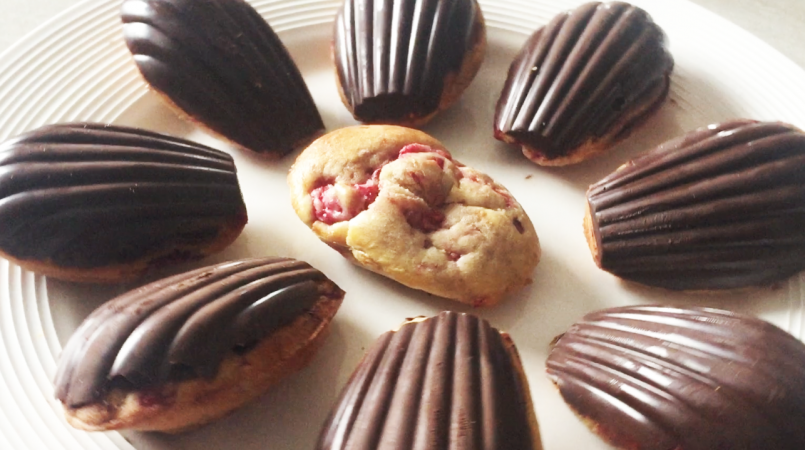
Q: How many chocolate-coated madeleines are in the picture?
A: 8